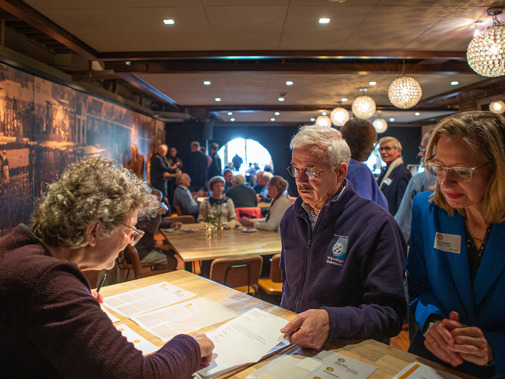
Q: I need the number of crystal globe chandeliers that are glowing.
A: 7